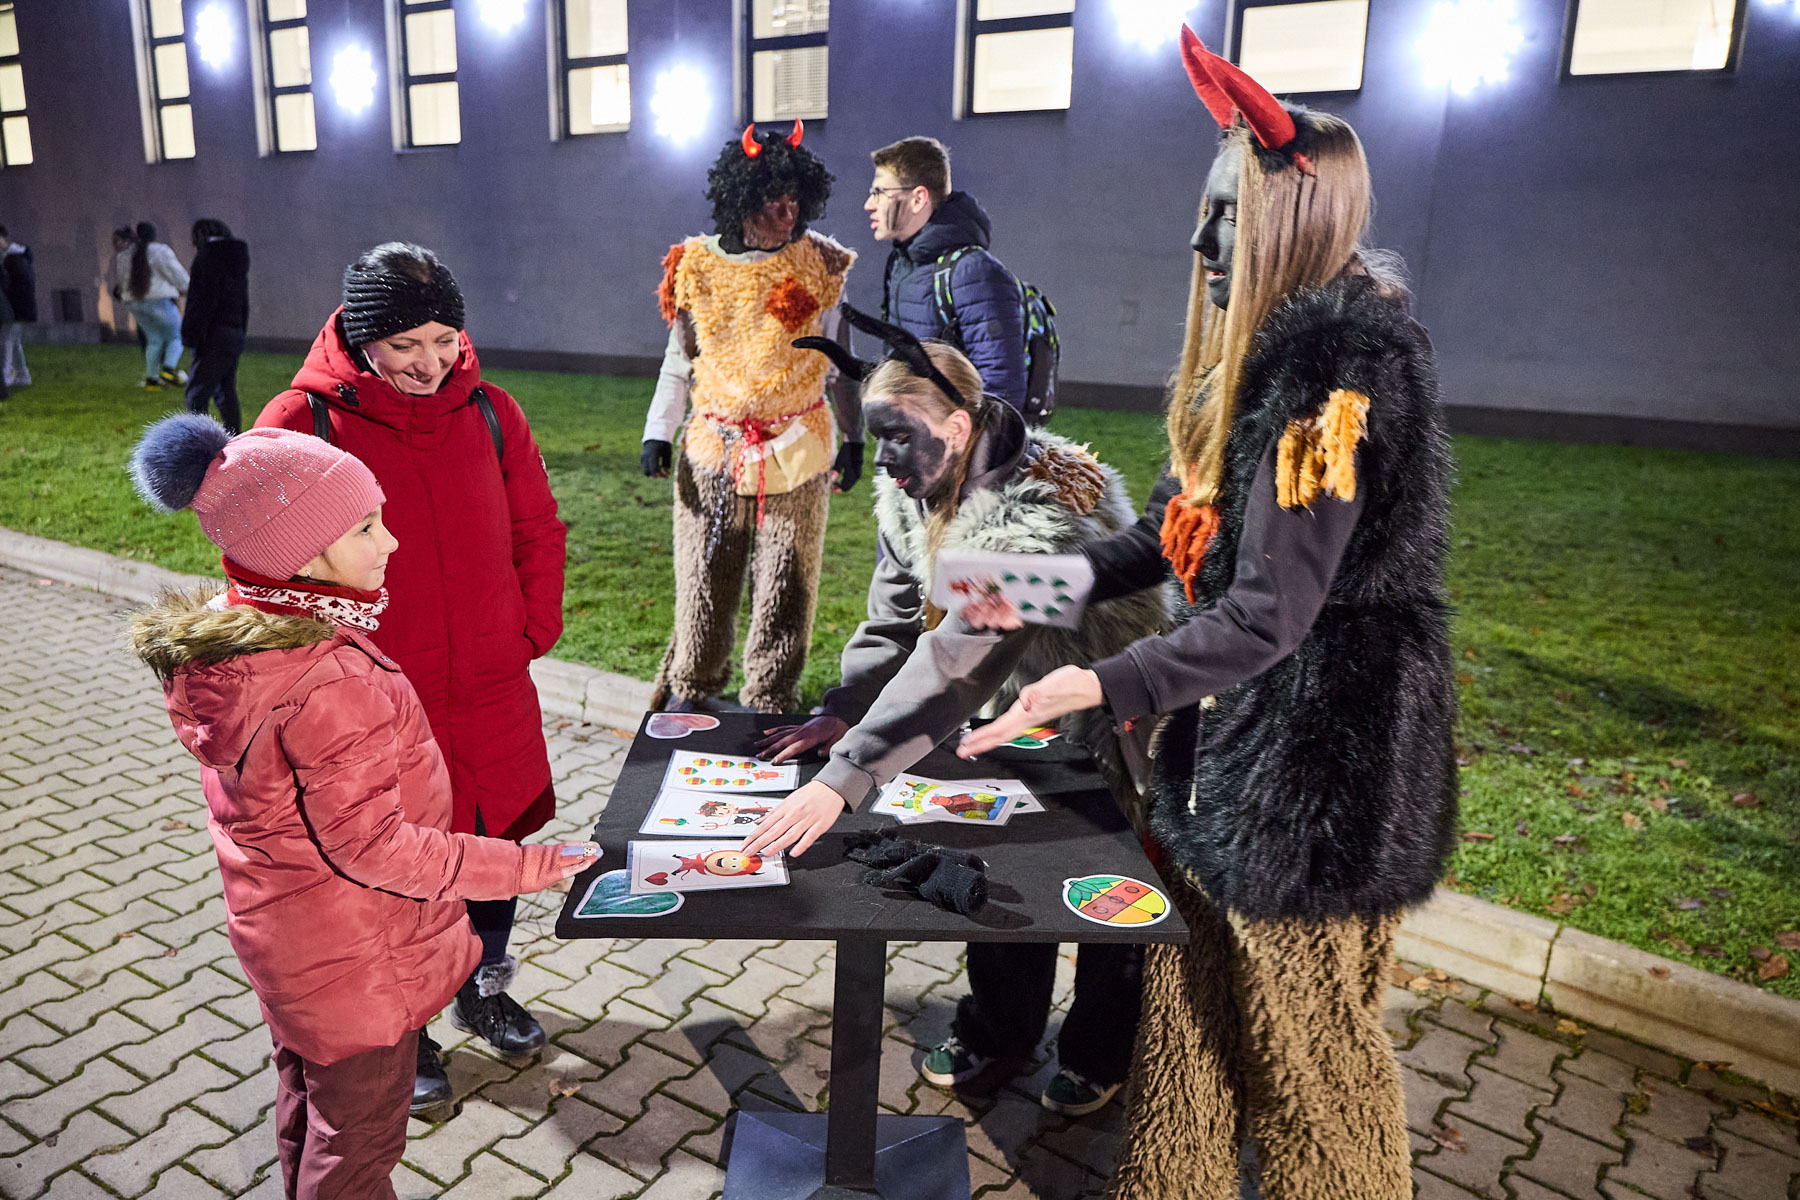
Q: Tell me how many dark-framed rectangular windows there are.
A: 9